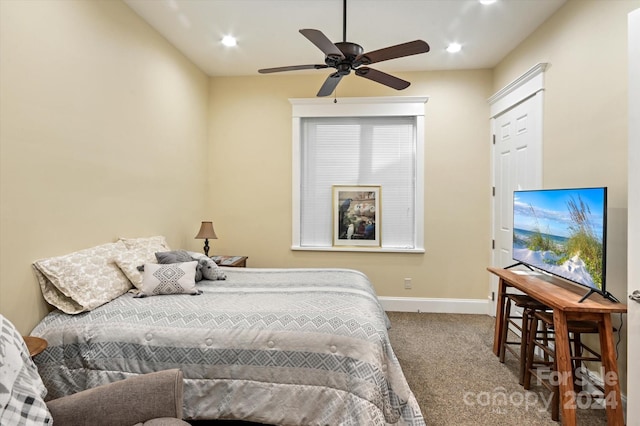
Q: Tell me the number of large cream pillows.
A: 2